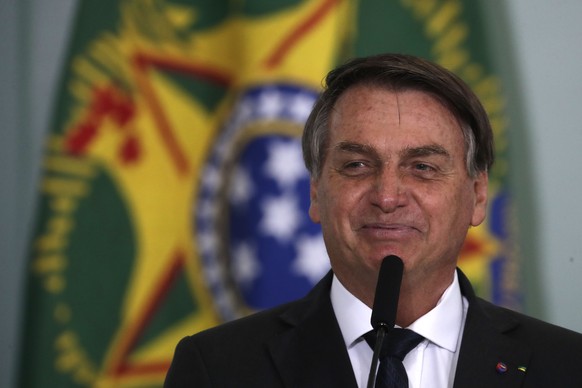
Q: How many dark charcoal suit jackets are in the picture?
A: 1